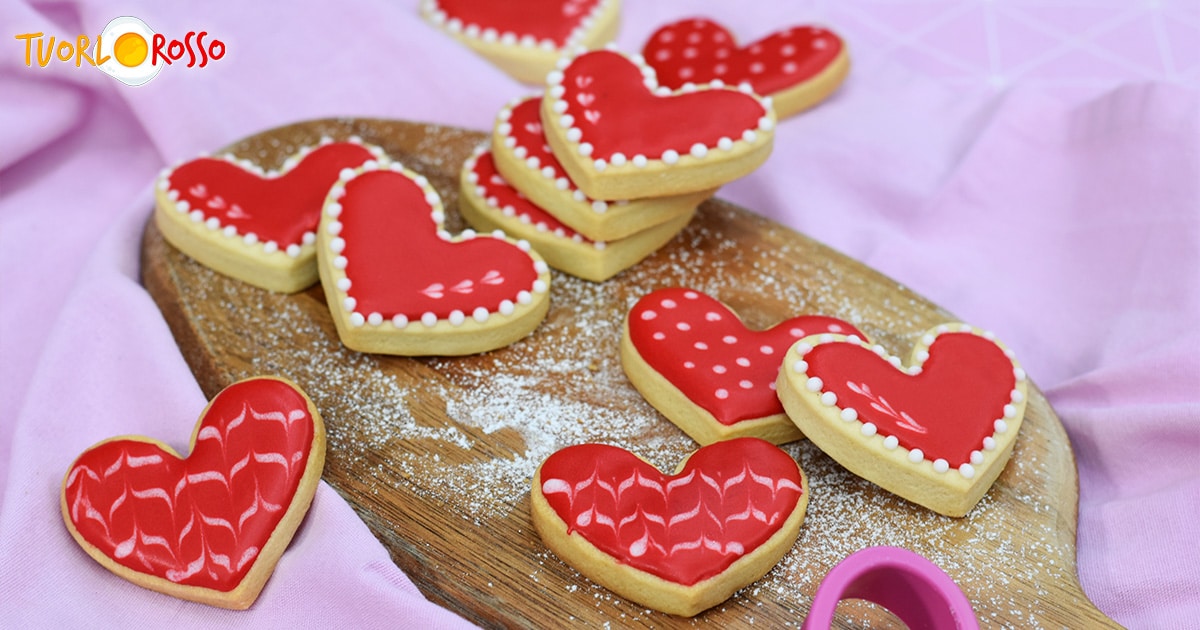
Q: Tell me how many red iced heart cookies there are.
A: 11